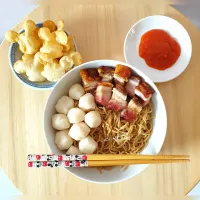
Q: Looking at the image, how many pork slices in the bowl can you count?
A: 8